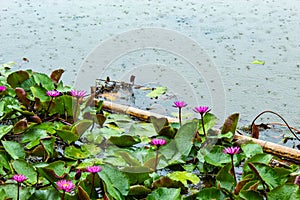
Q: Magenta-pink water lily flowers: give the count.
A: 10